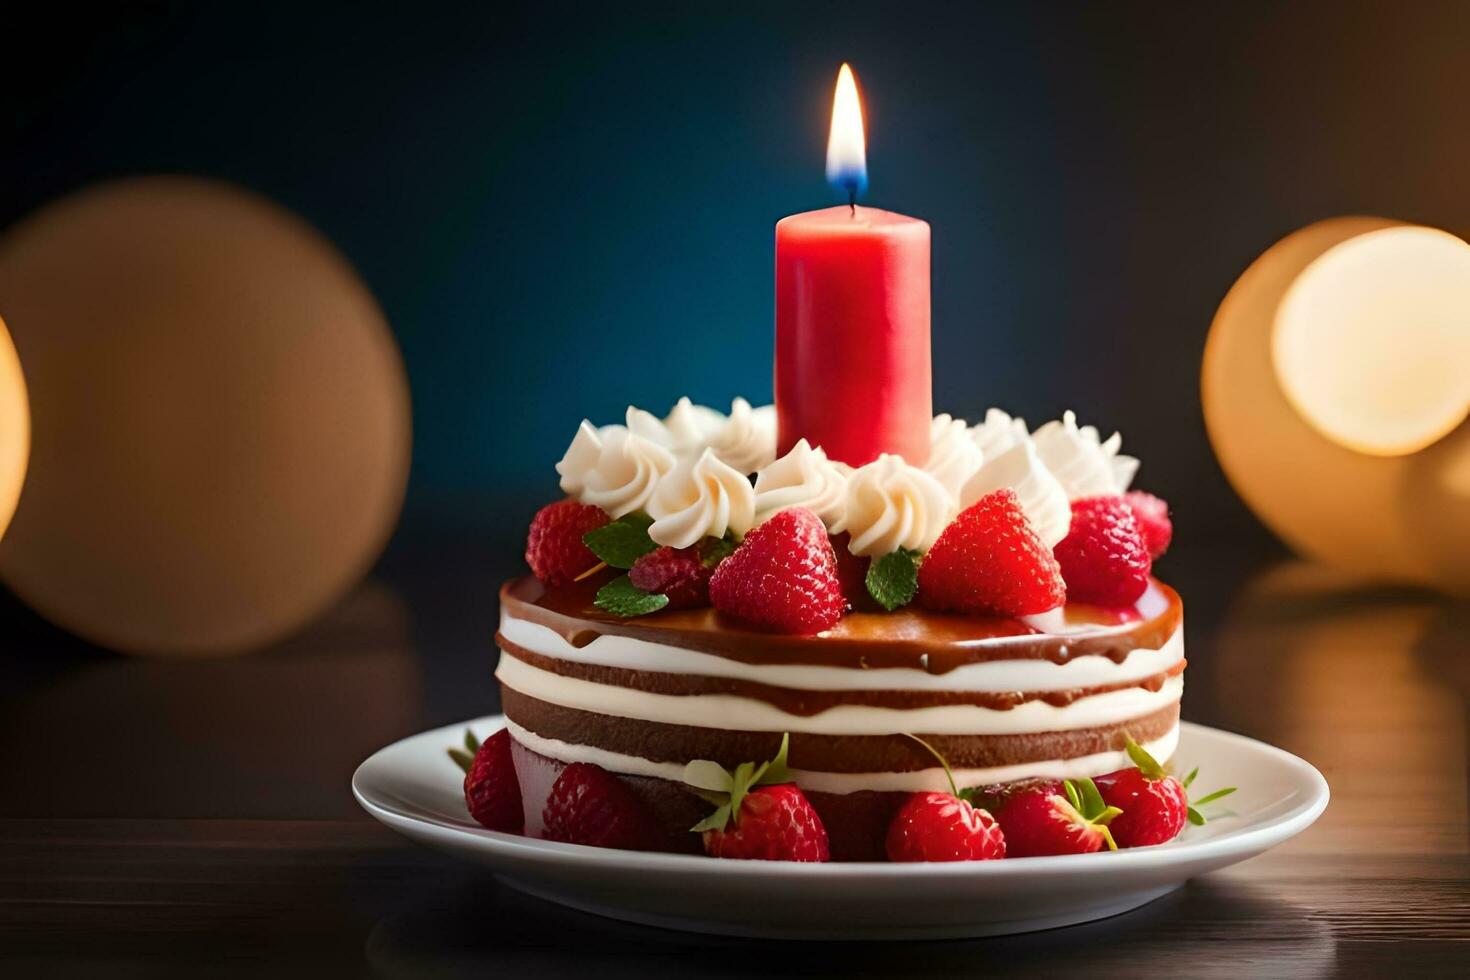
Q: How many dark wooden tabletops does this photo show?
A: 1